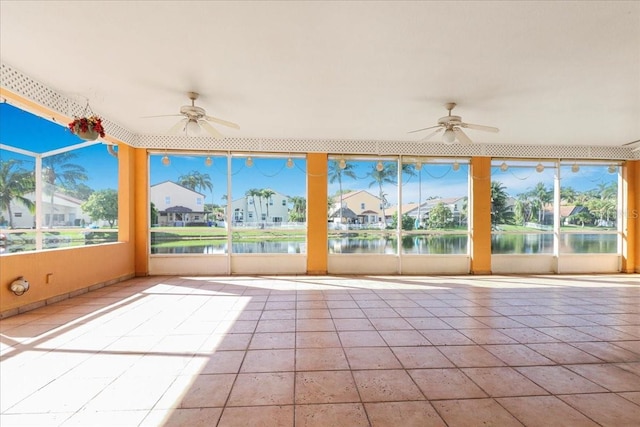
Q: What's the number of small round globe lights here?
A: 12